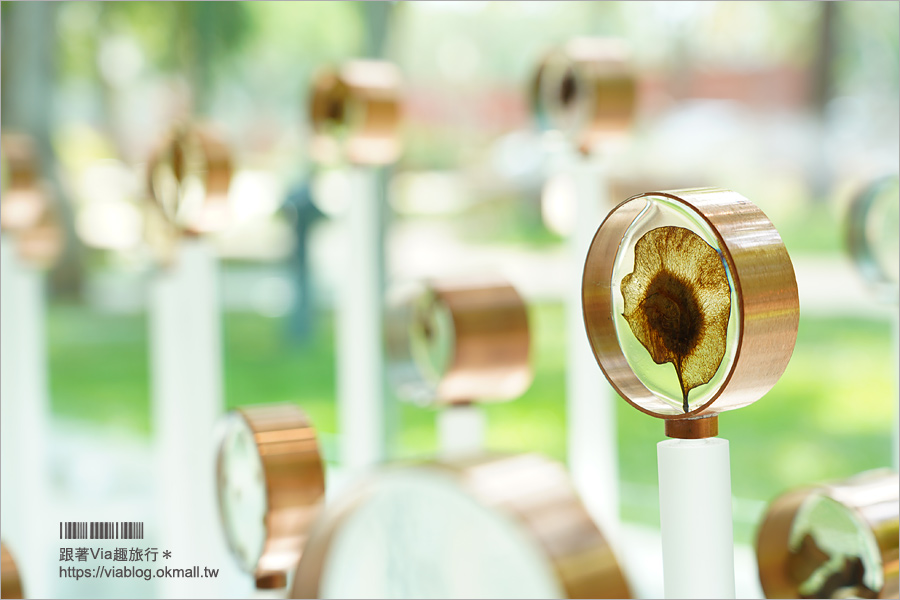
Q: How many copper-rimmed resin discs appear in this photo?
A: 11